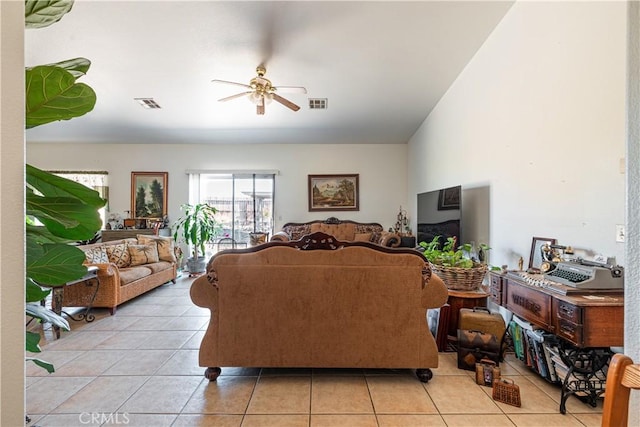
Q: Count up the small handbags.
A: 2